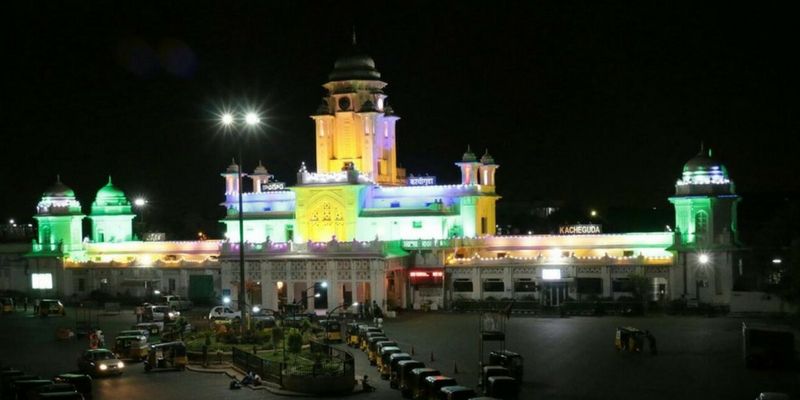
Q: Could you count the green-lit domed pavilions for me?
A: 3